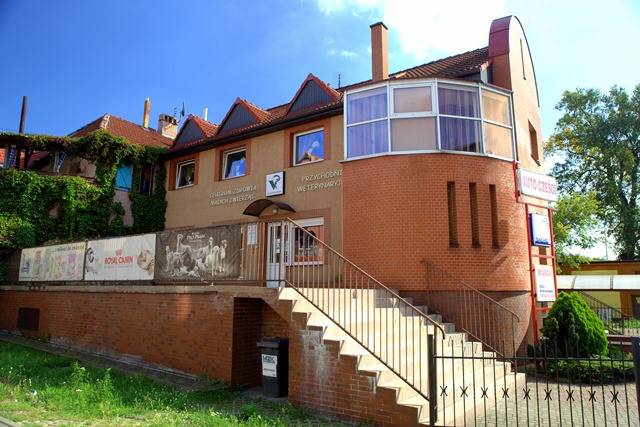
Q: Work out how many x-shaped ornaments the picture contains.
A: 9